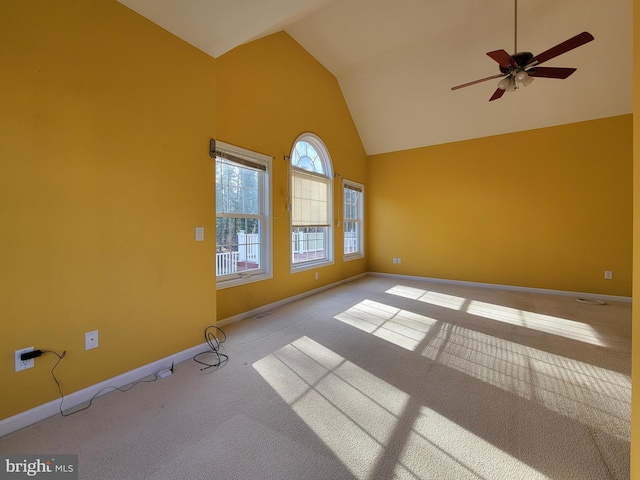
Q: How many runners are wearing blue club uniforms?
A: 0